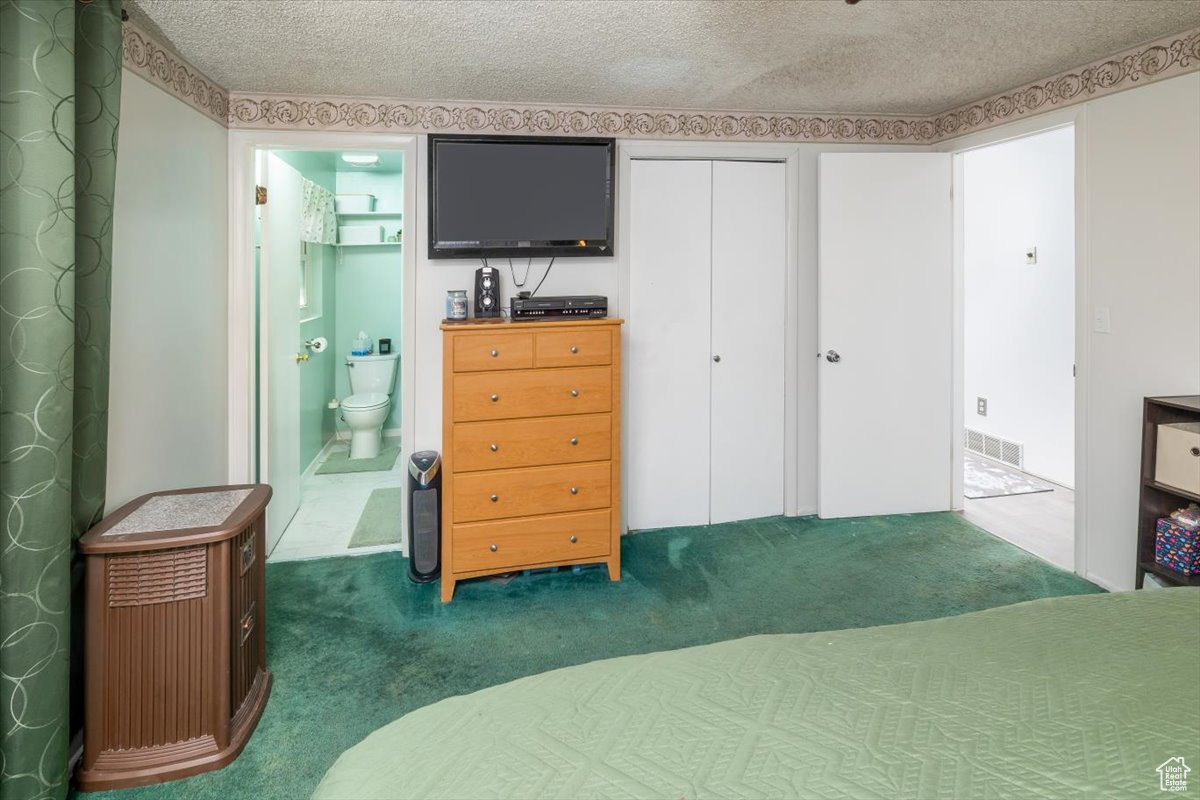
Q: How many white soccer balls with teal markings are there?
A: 0